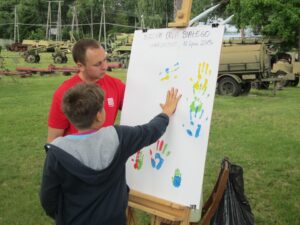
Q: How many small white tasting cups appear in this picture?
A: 0